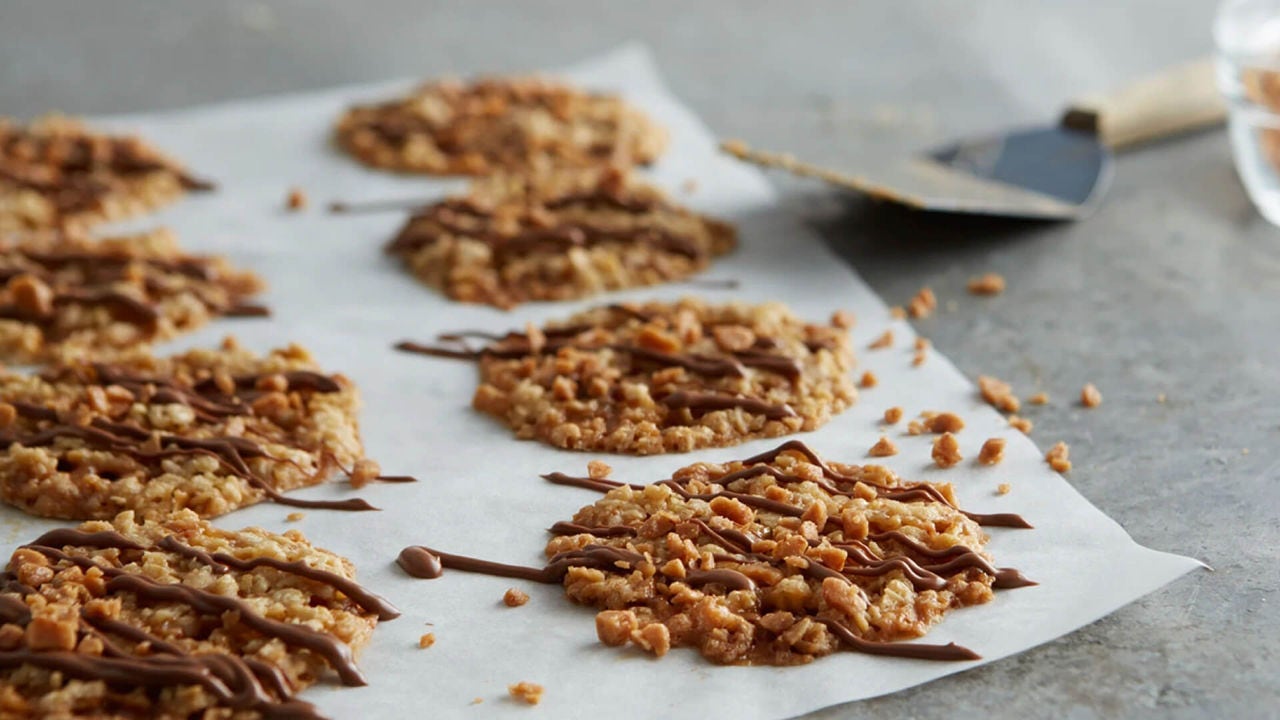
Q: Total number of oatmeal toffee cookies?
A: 8